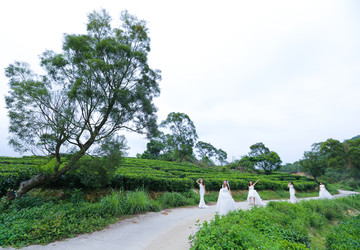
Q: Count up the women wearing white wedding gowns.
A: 5